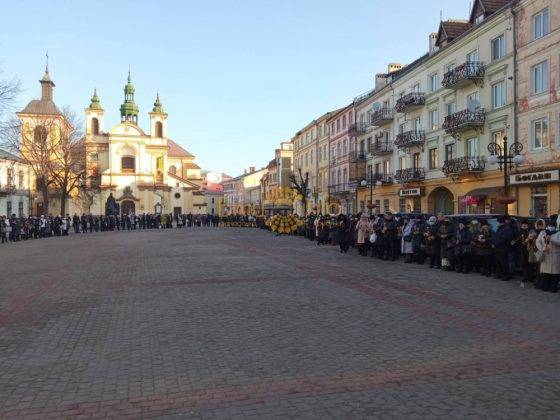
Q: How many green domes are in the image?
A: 3